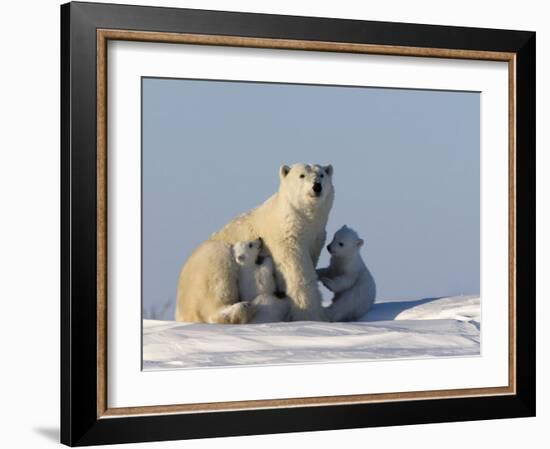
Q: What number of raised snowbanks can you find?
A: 1